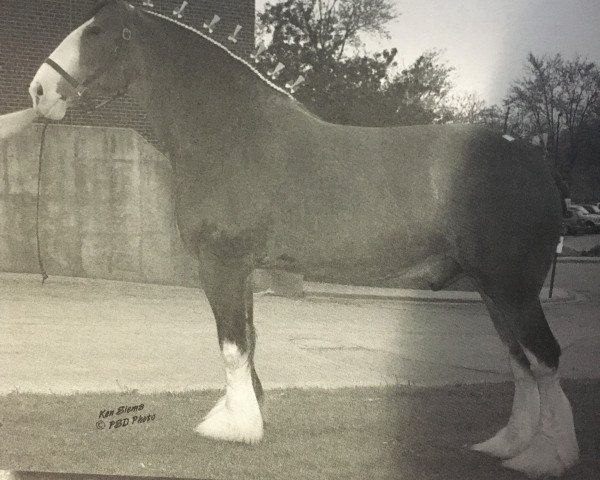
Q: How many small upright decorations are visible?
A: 7